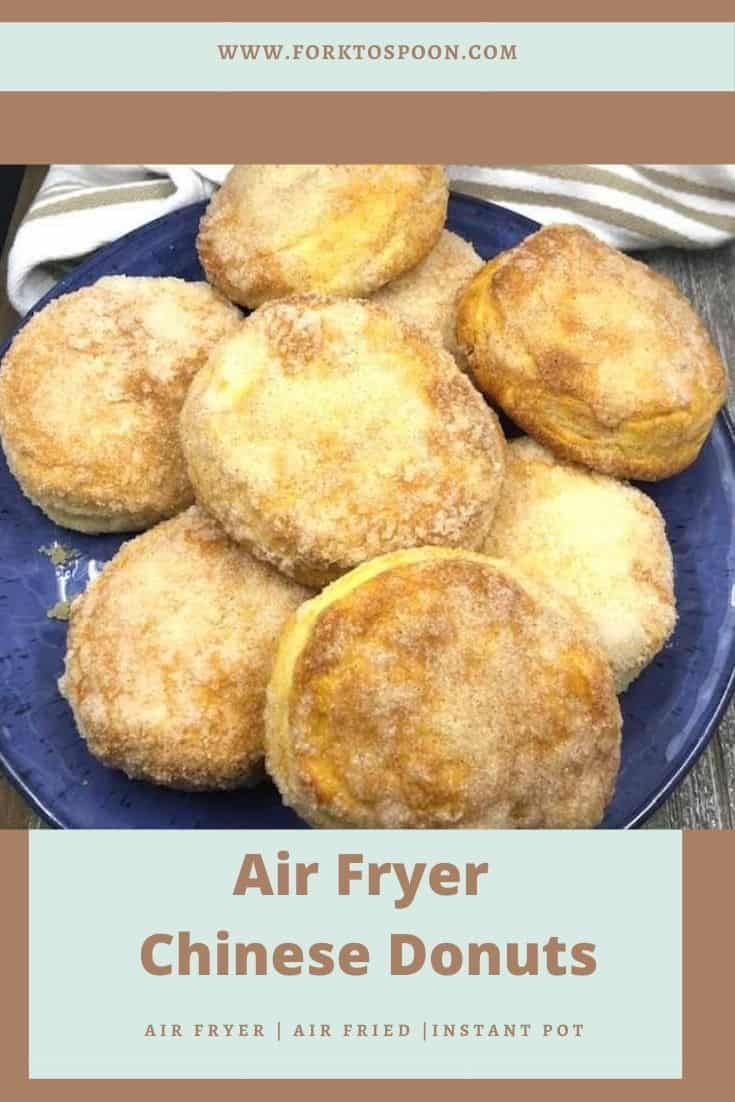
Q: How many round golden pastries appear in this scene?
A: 8